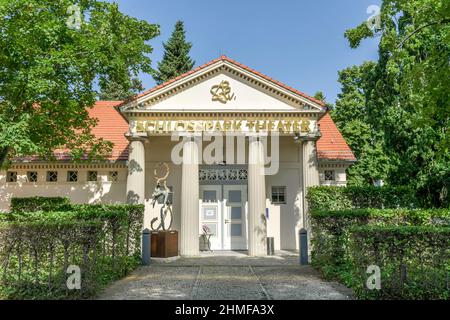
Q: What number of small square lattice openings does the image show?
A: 7